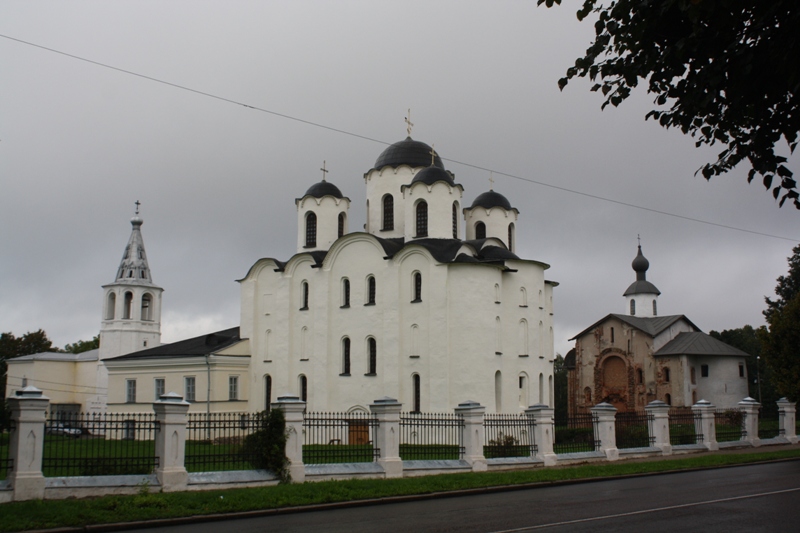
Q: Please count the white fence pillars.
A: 11